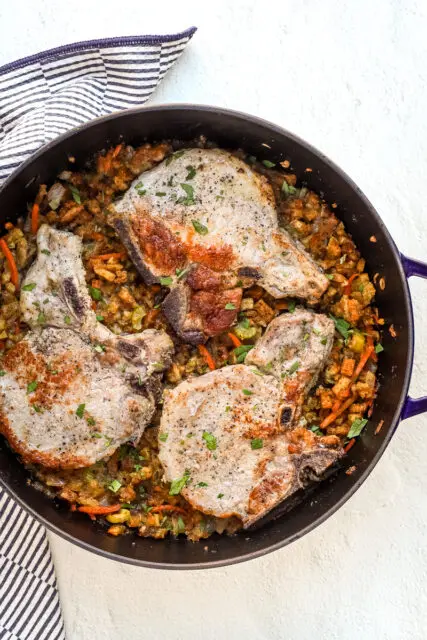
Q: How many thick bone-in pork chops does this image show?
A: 3